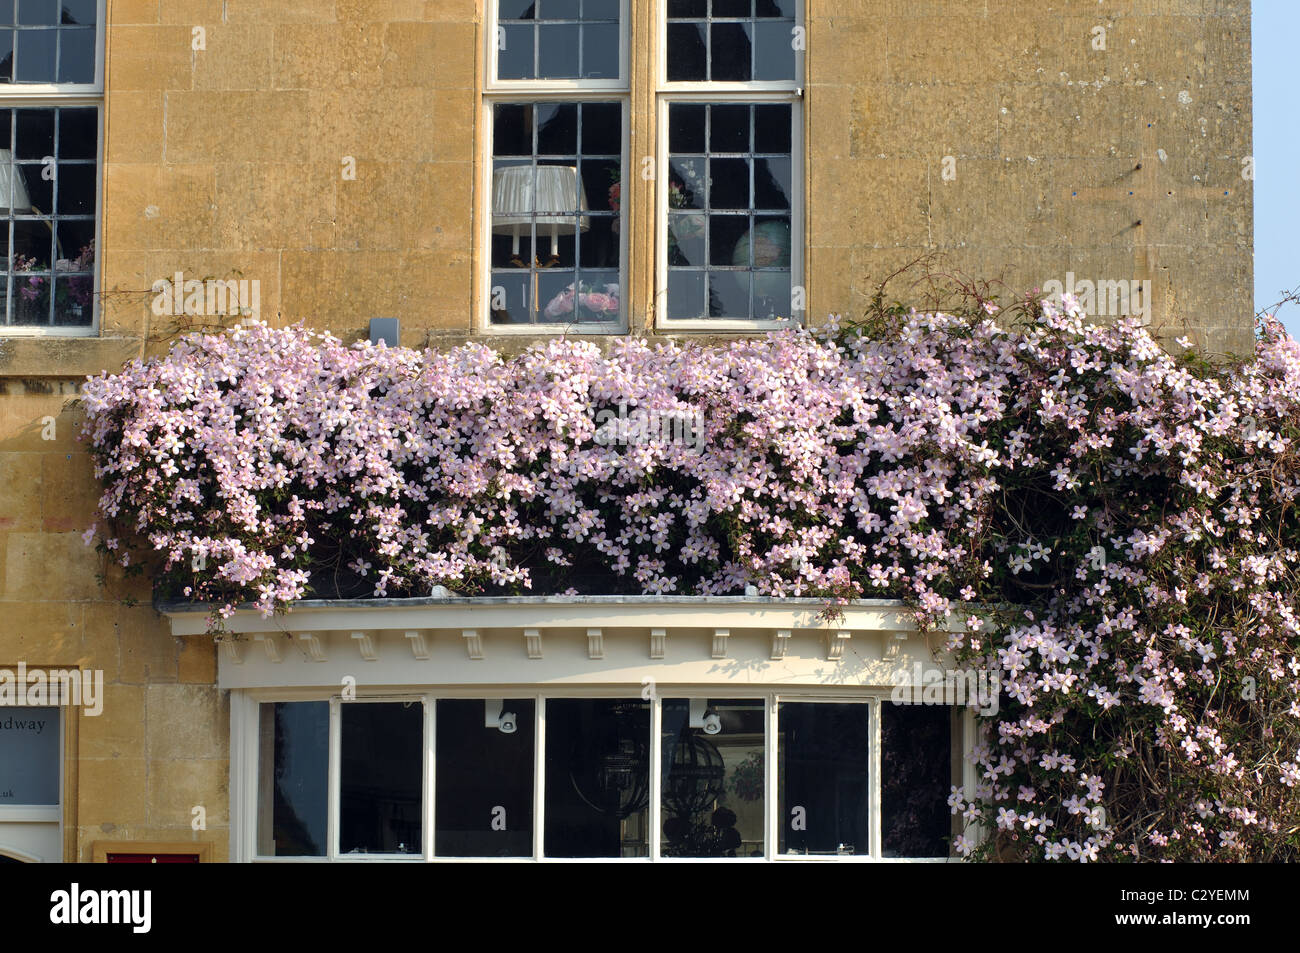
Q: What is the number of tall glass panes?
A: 7